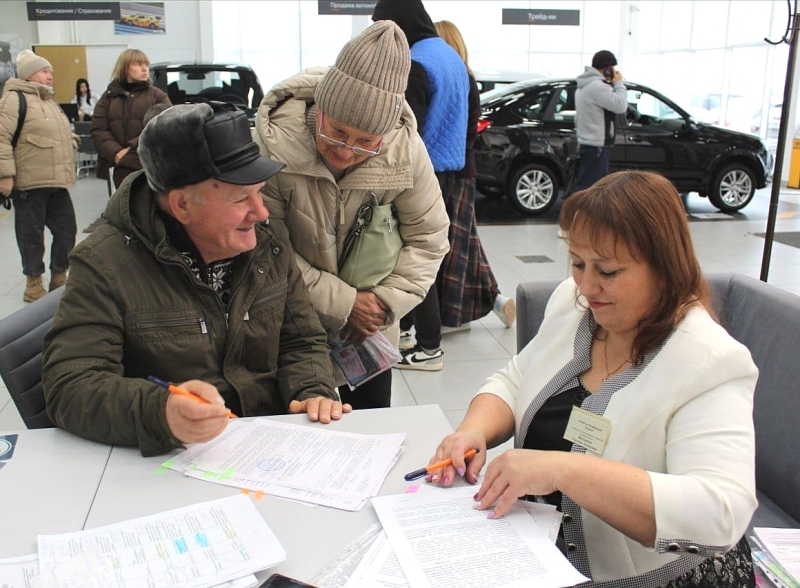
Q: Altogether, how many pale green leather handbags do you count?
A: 1